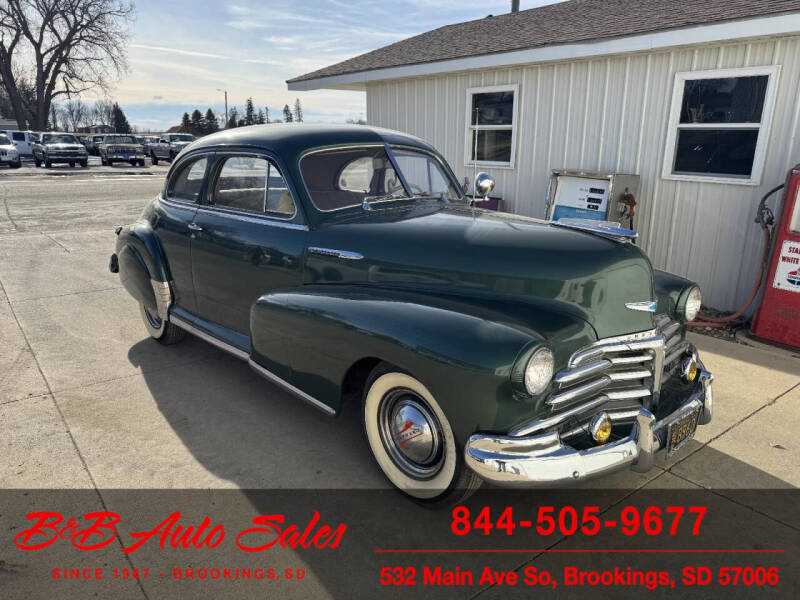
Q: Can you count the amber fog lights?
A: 2